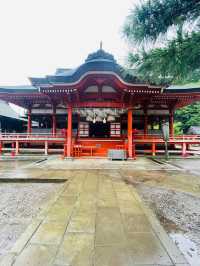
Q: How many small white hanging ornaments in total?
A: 2